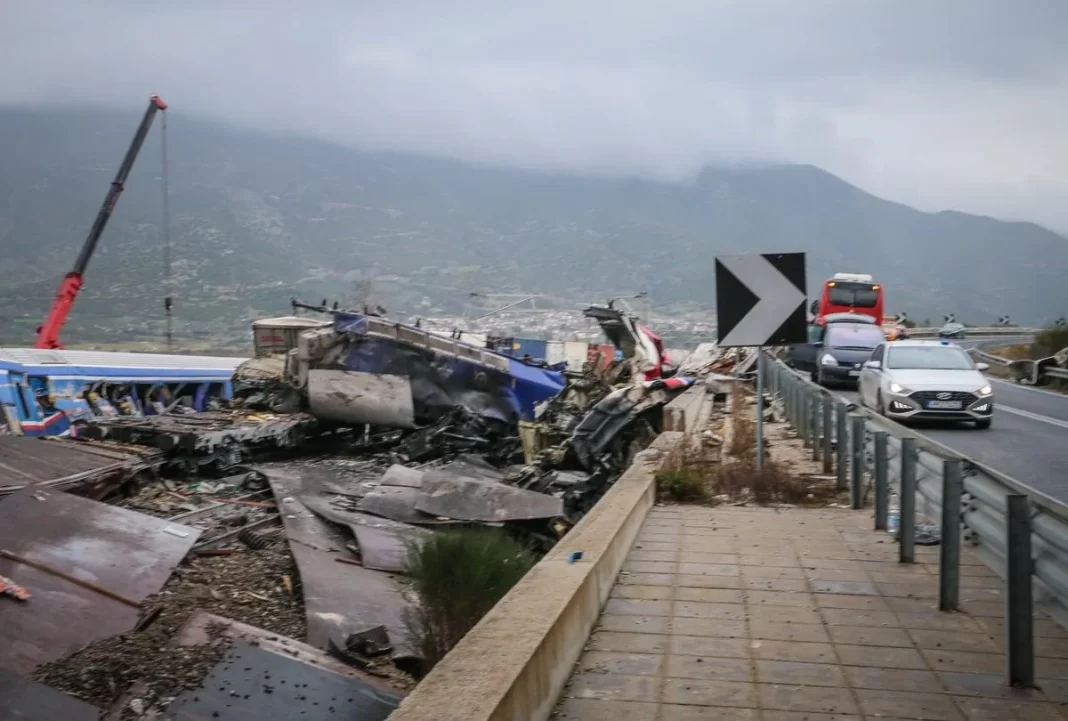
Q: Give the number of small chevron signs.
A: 4